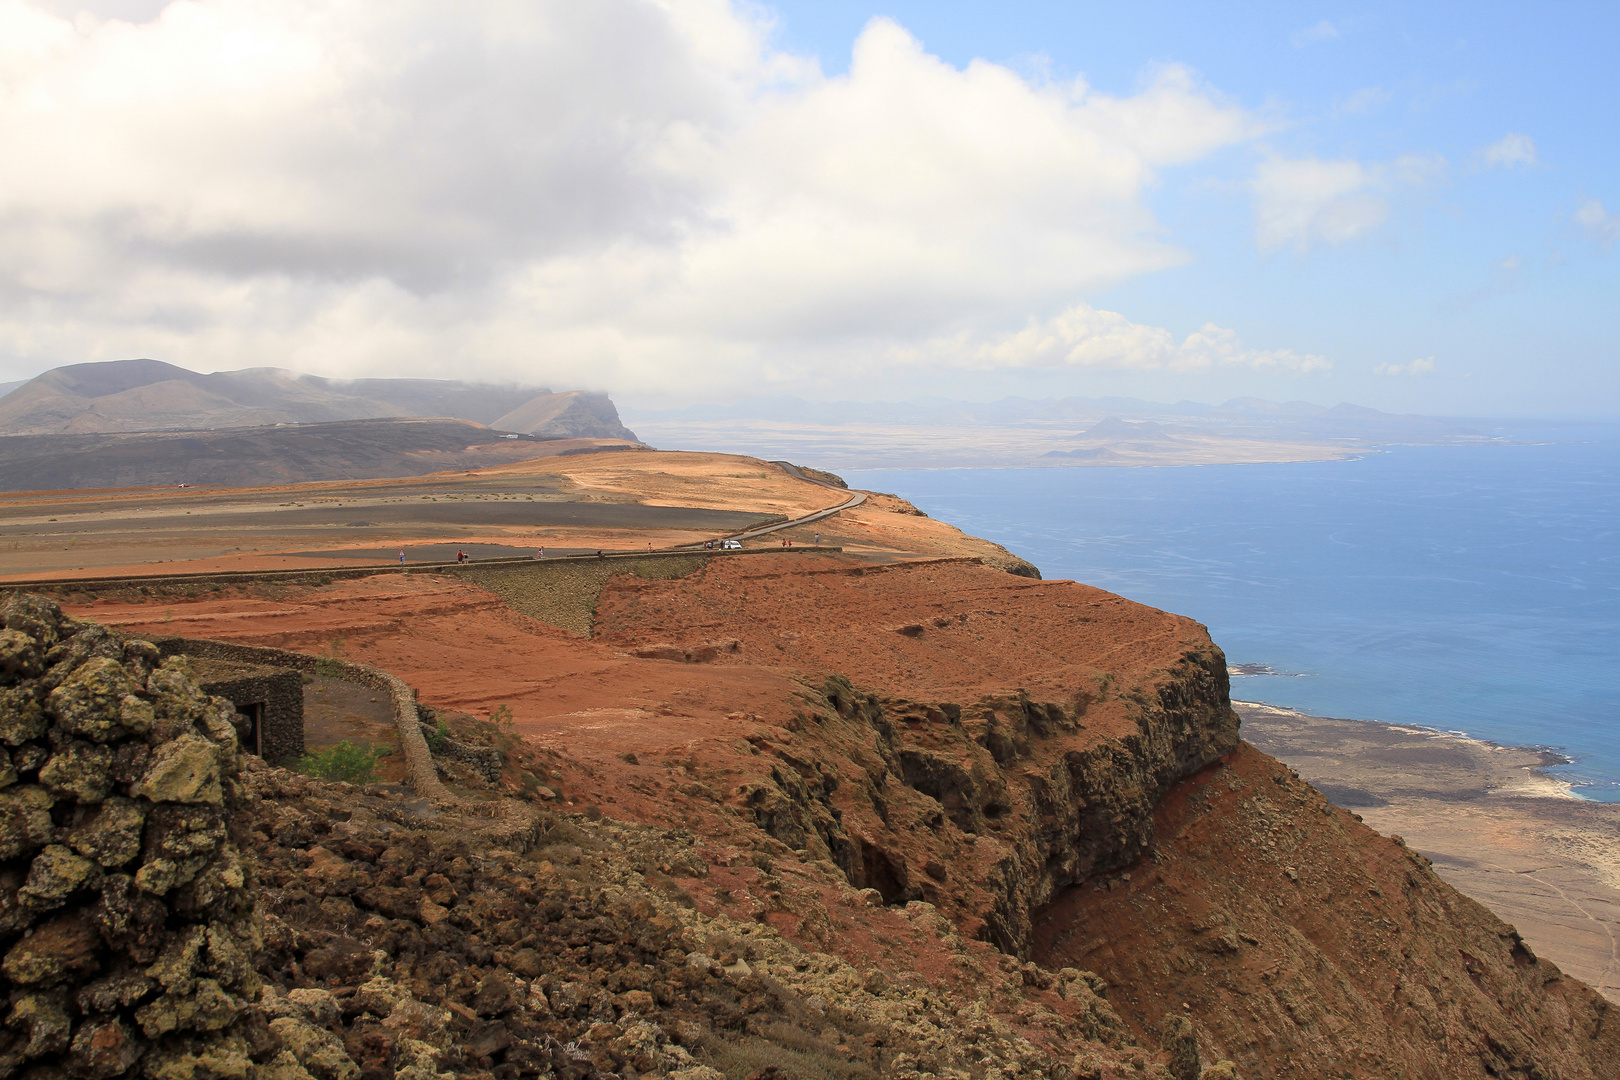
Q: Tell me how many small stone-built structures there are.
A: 1